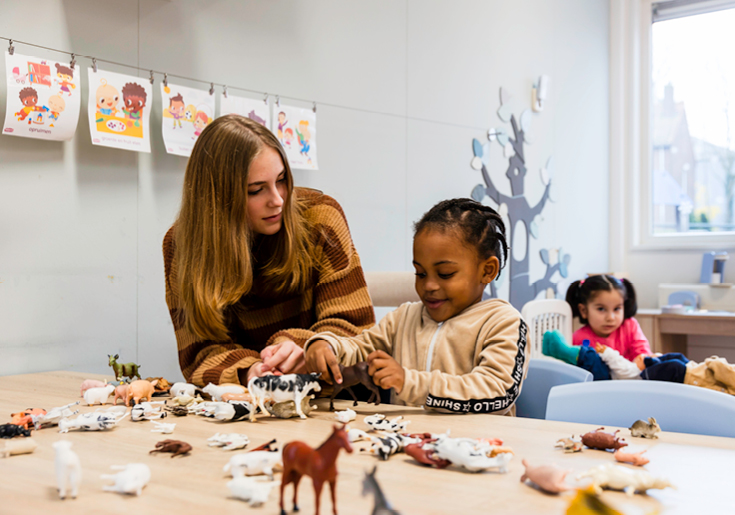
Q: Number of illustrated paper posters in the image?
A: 5